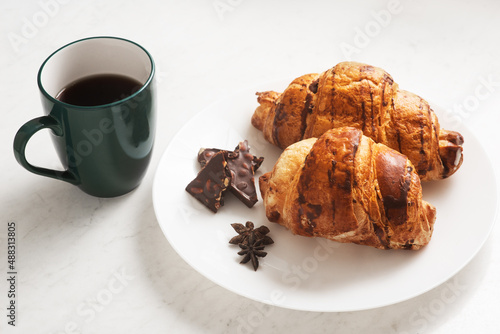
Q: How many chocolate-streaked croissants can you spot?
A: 2